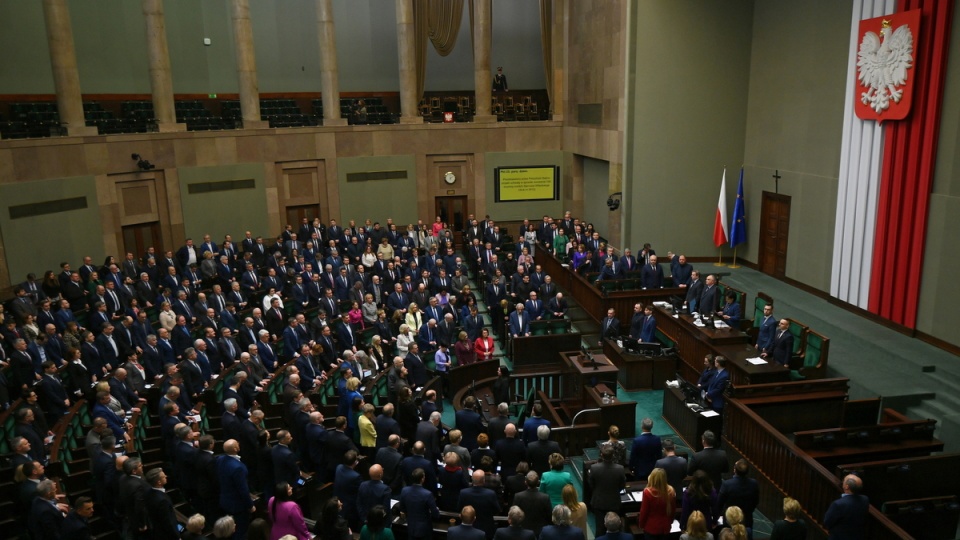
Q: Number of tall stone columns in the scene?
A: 6